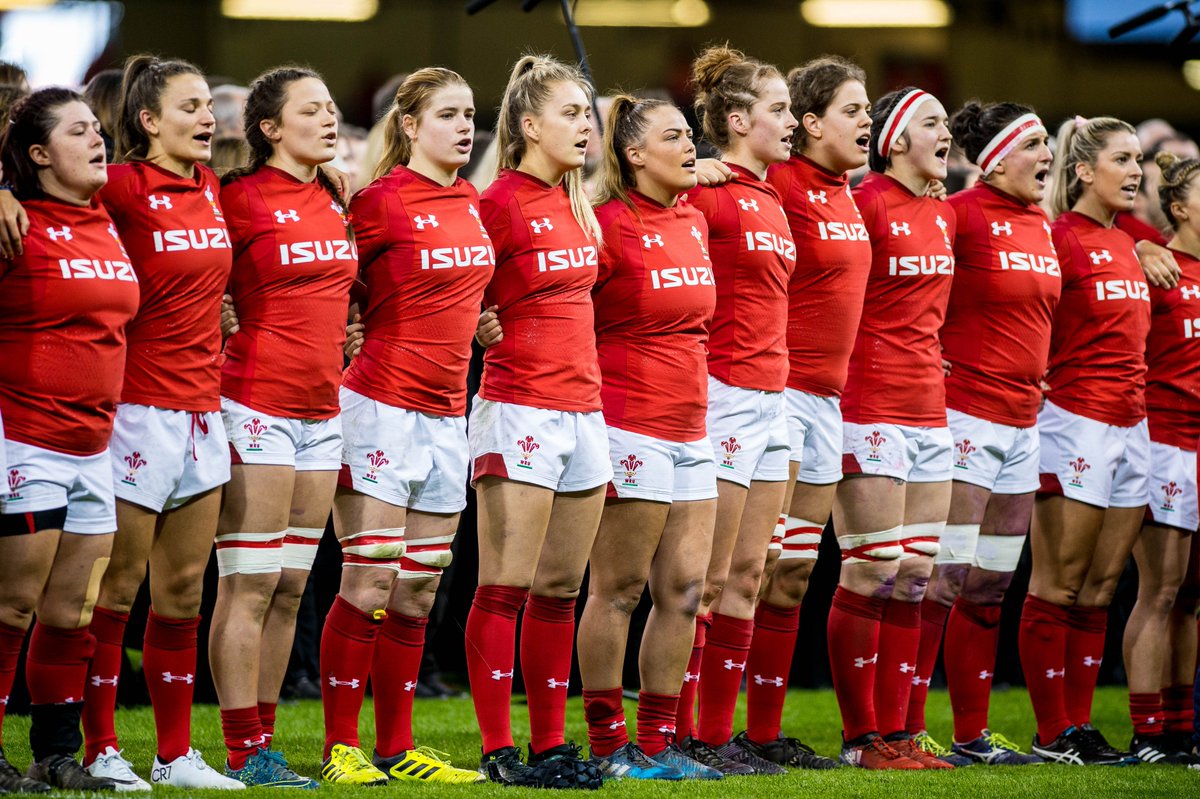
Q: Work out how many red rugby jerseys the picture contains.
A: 12